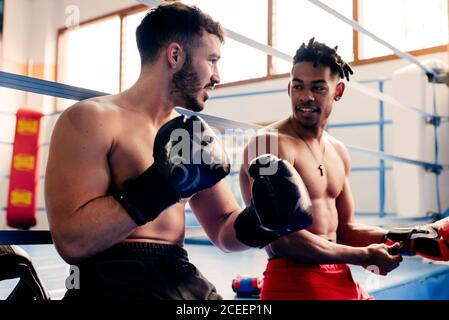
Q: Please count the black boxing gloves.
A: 2